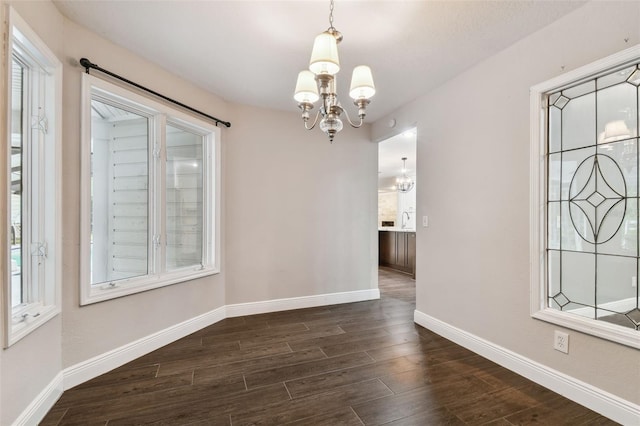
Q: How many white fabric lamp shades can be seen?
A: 3